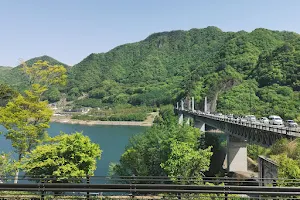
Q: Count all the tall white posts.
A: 4